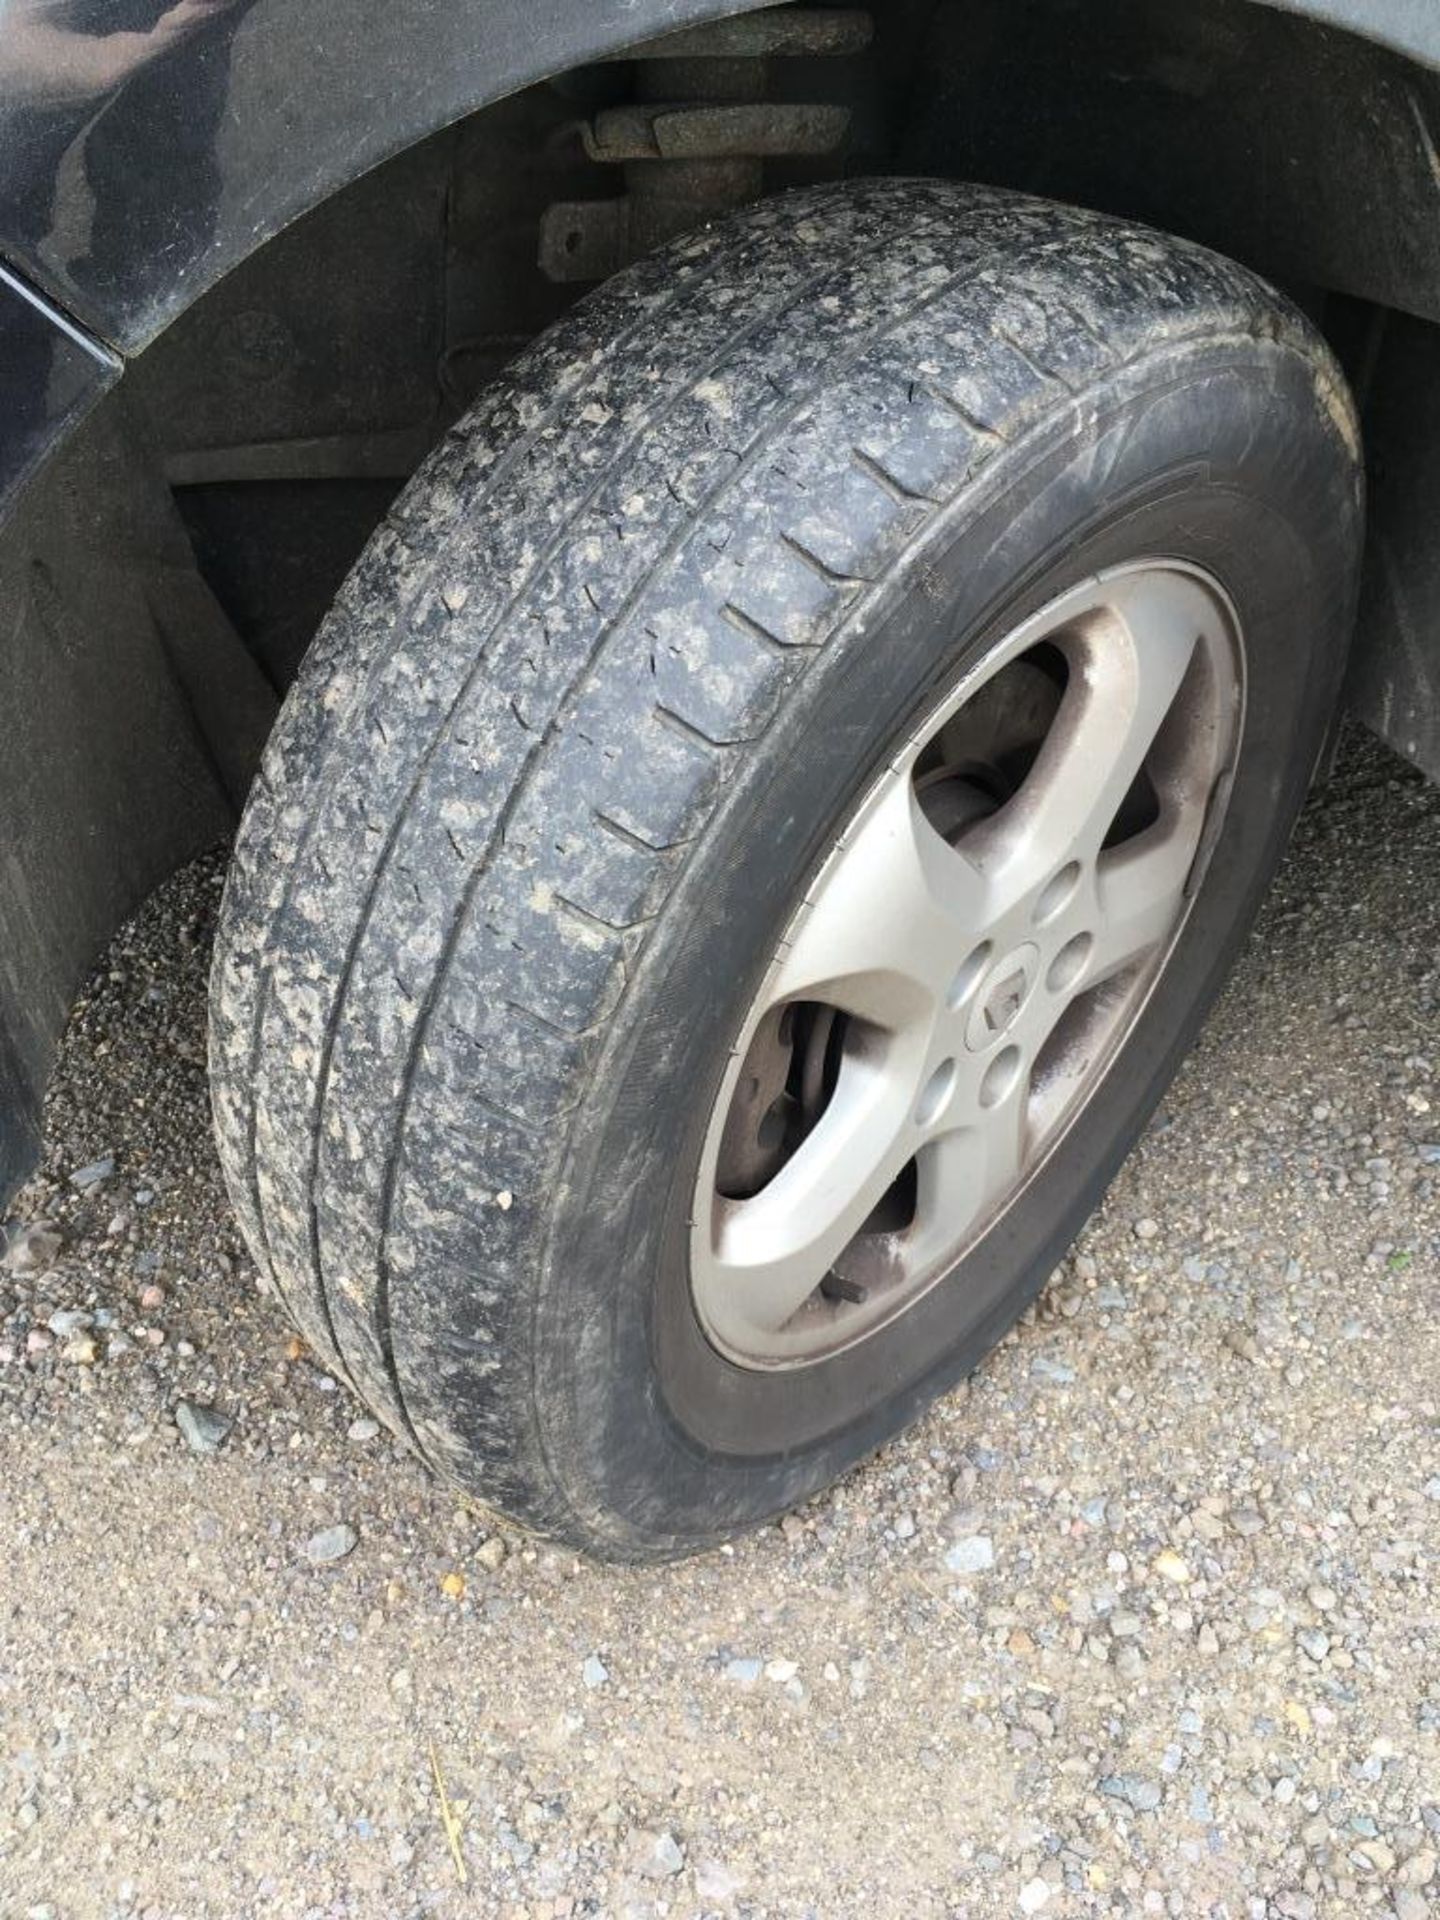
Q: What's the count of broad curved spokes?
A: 5